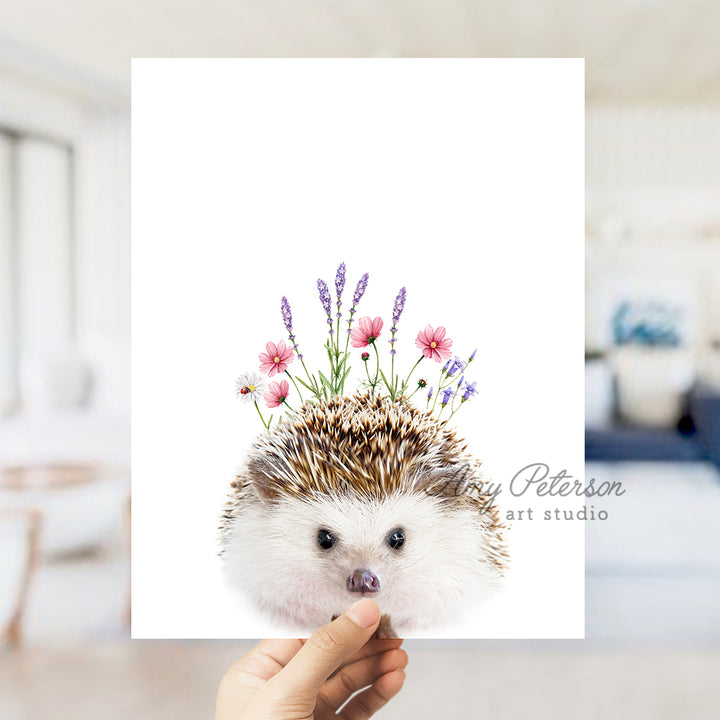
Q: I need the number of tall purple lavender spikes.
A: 5